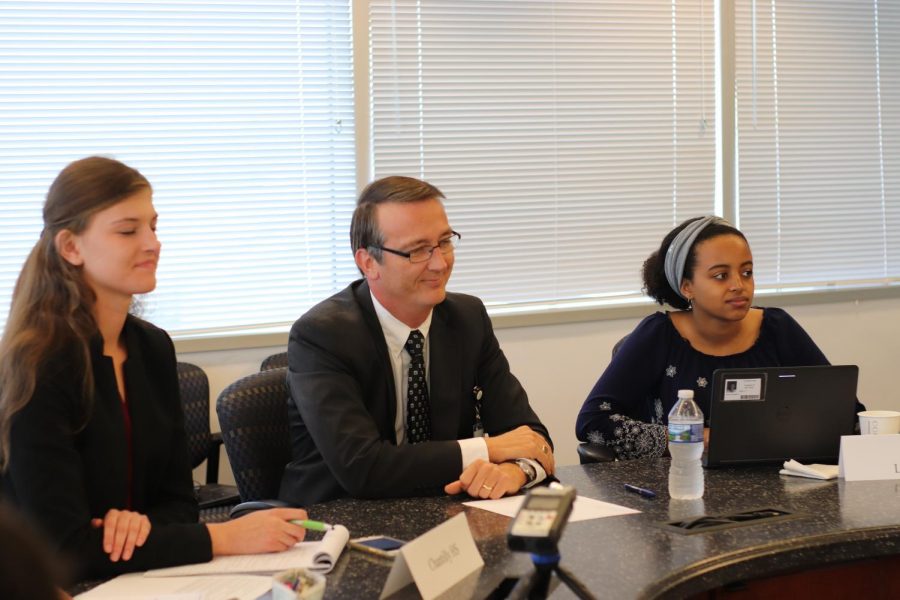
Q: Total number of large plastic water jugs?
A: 0